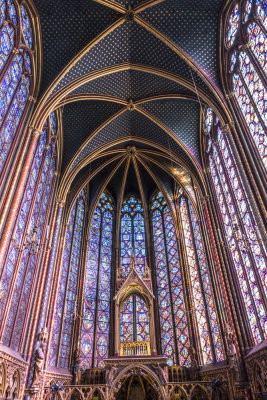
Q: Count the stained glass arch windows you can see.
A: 9